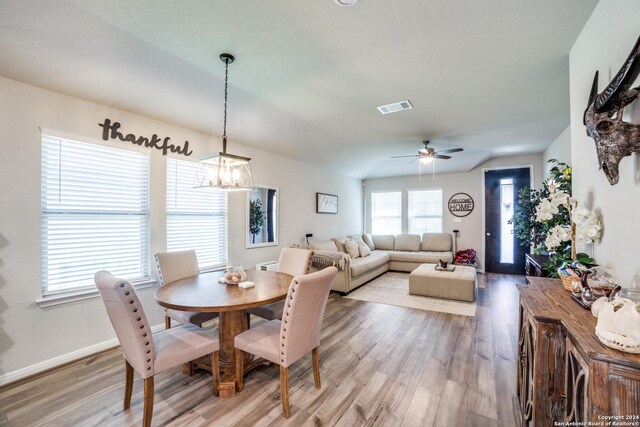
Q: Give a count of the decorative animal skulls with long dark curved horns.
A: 1